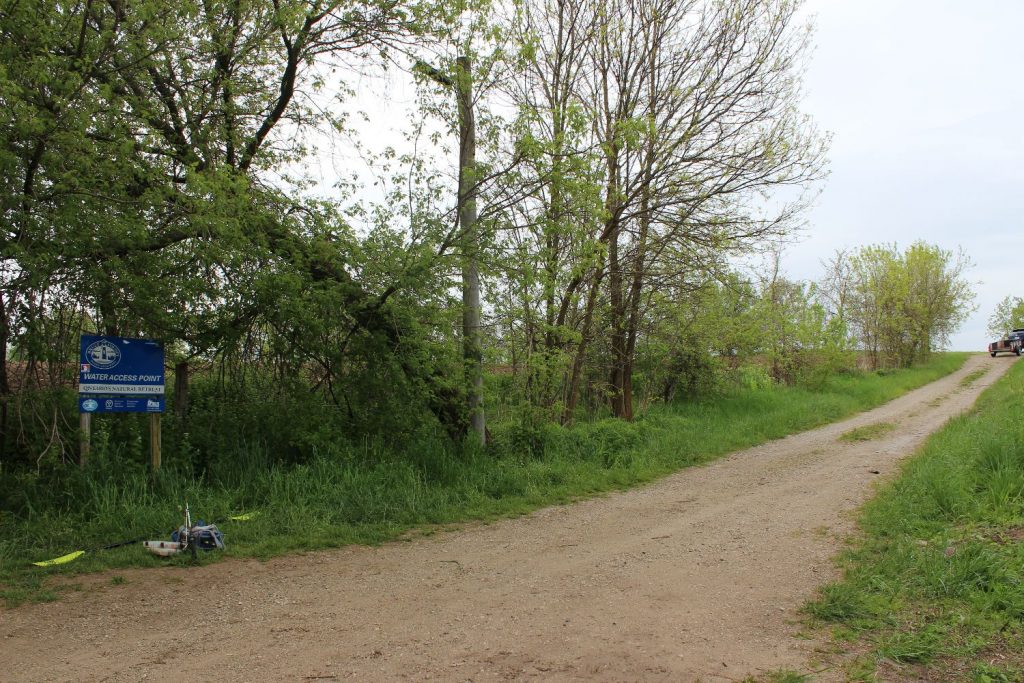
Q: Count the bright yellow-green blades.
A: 2